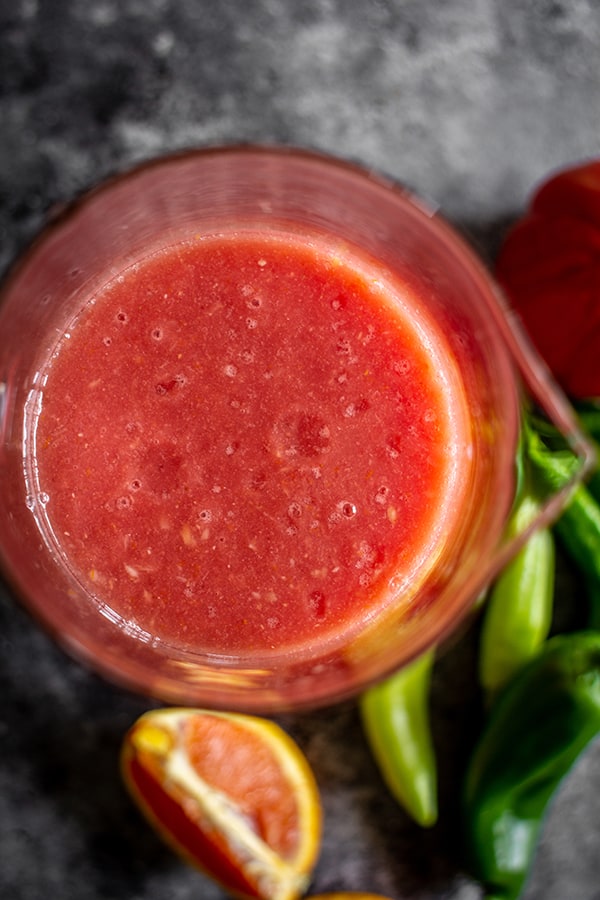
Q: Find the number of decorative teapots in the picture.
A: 0